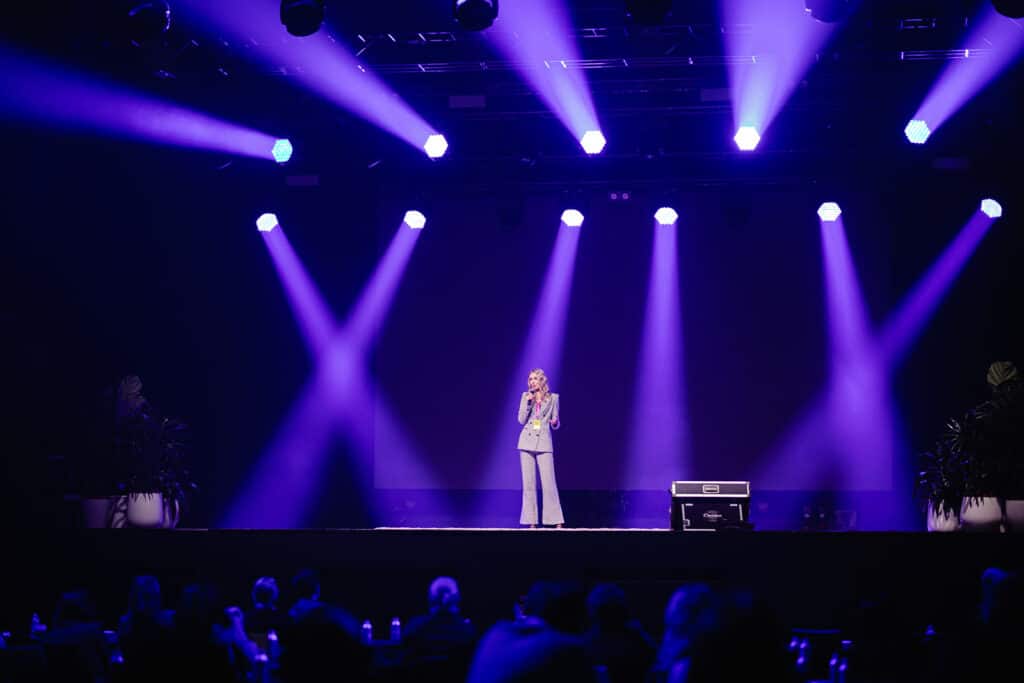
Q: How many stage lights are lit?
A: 11